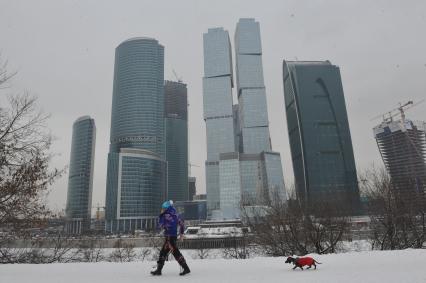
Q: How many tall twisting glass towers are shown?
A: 2